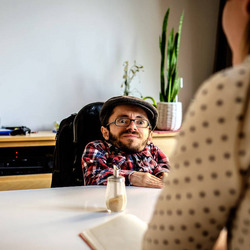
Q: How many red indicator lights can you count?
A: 2